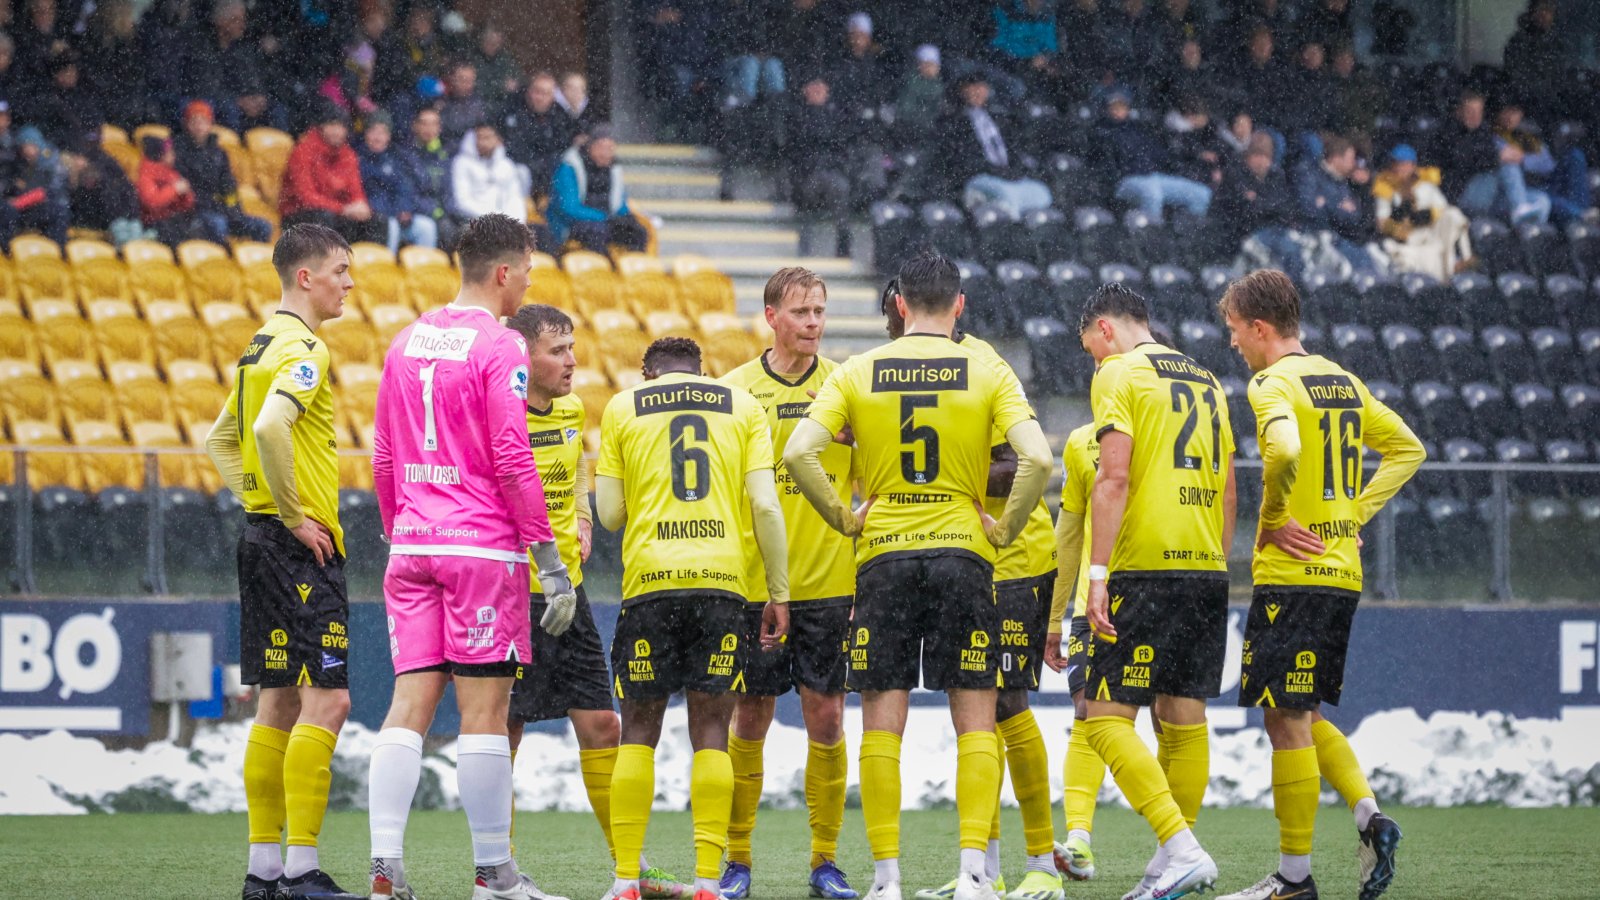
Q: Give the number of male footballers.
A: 10